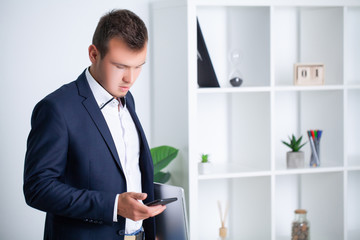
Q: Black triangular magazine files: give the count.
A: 1